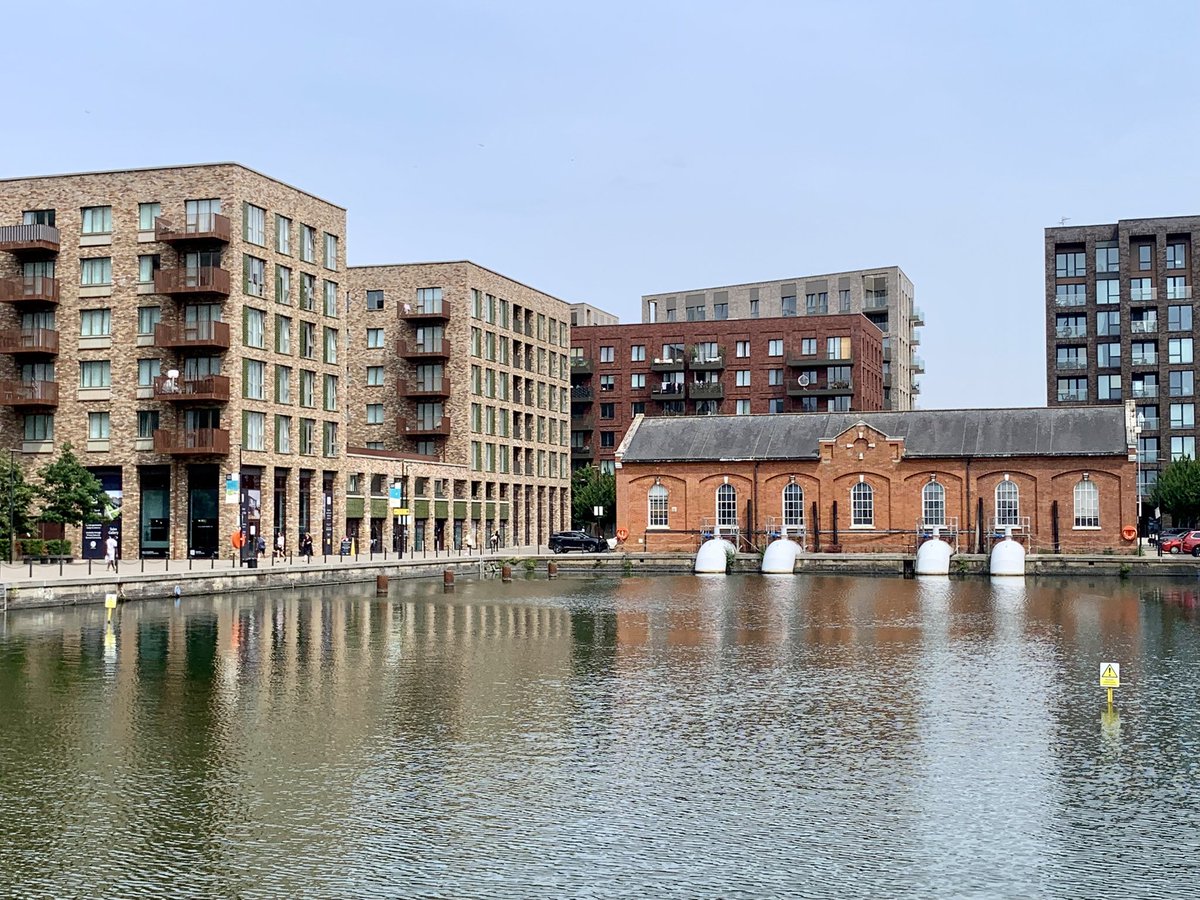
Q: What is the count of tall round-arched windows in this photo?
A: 7